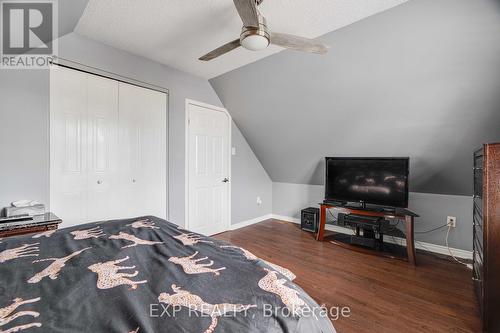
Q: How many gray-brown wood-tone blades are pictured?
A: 3